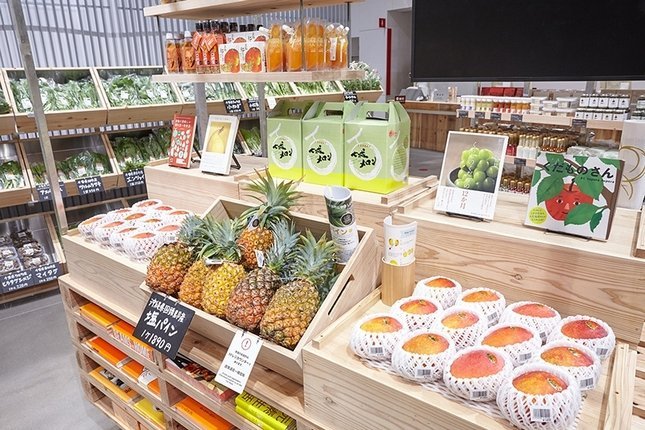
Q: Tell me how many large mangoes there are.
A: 12